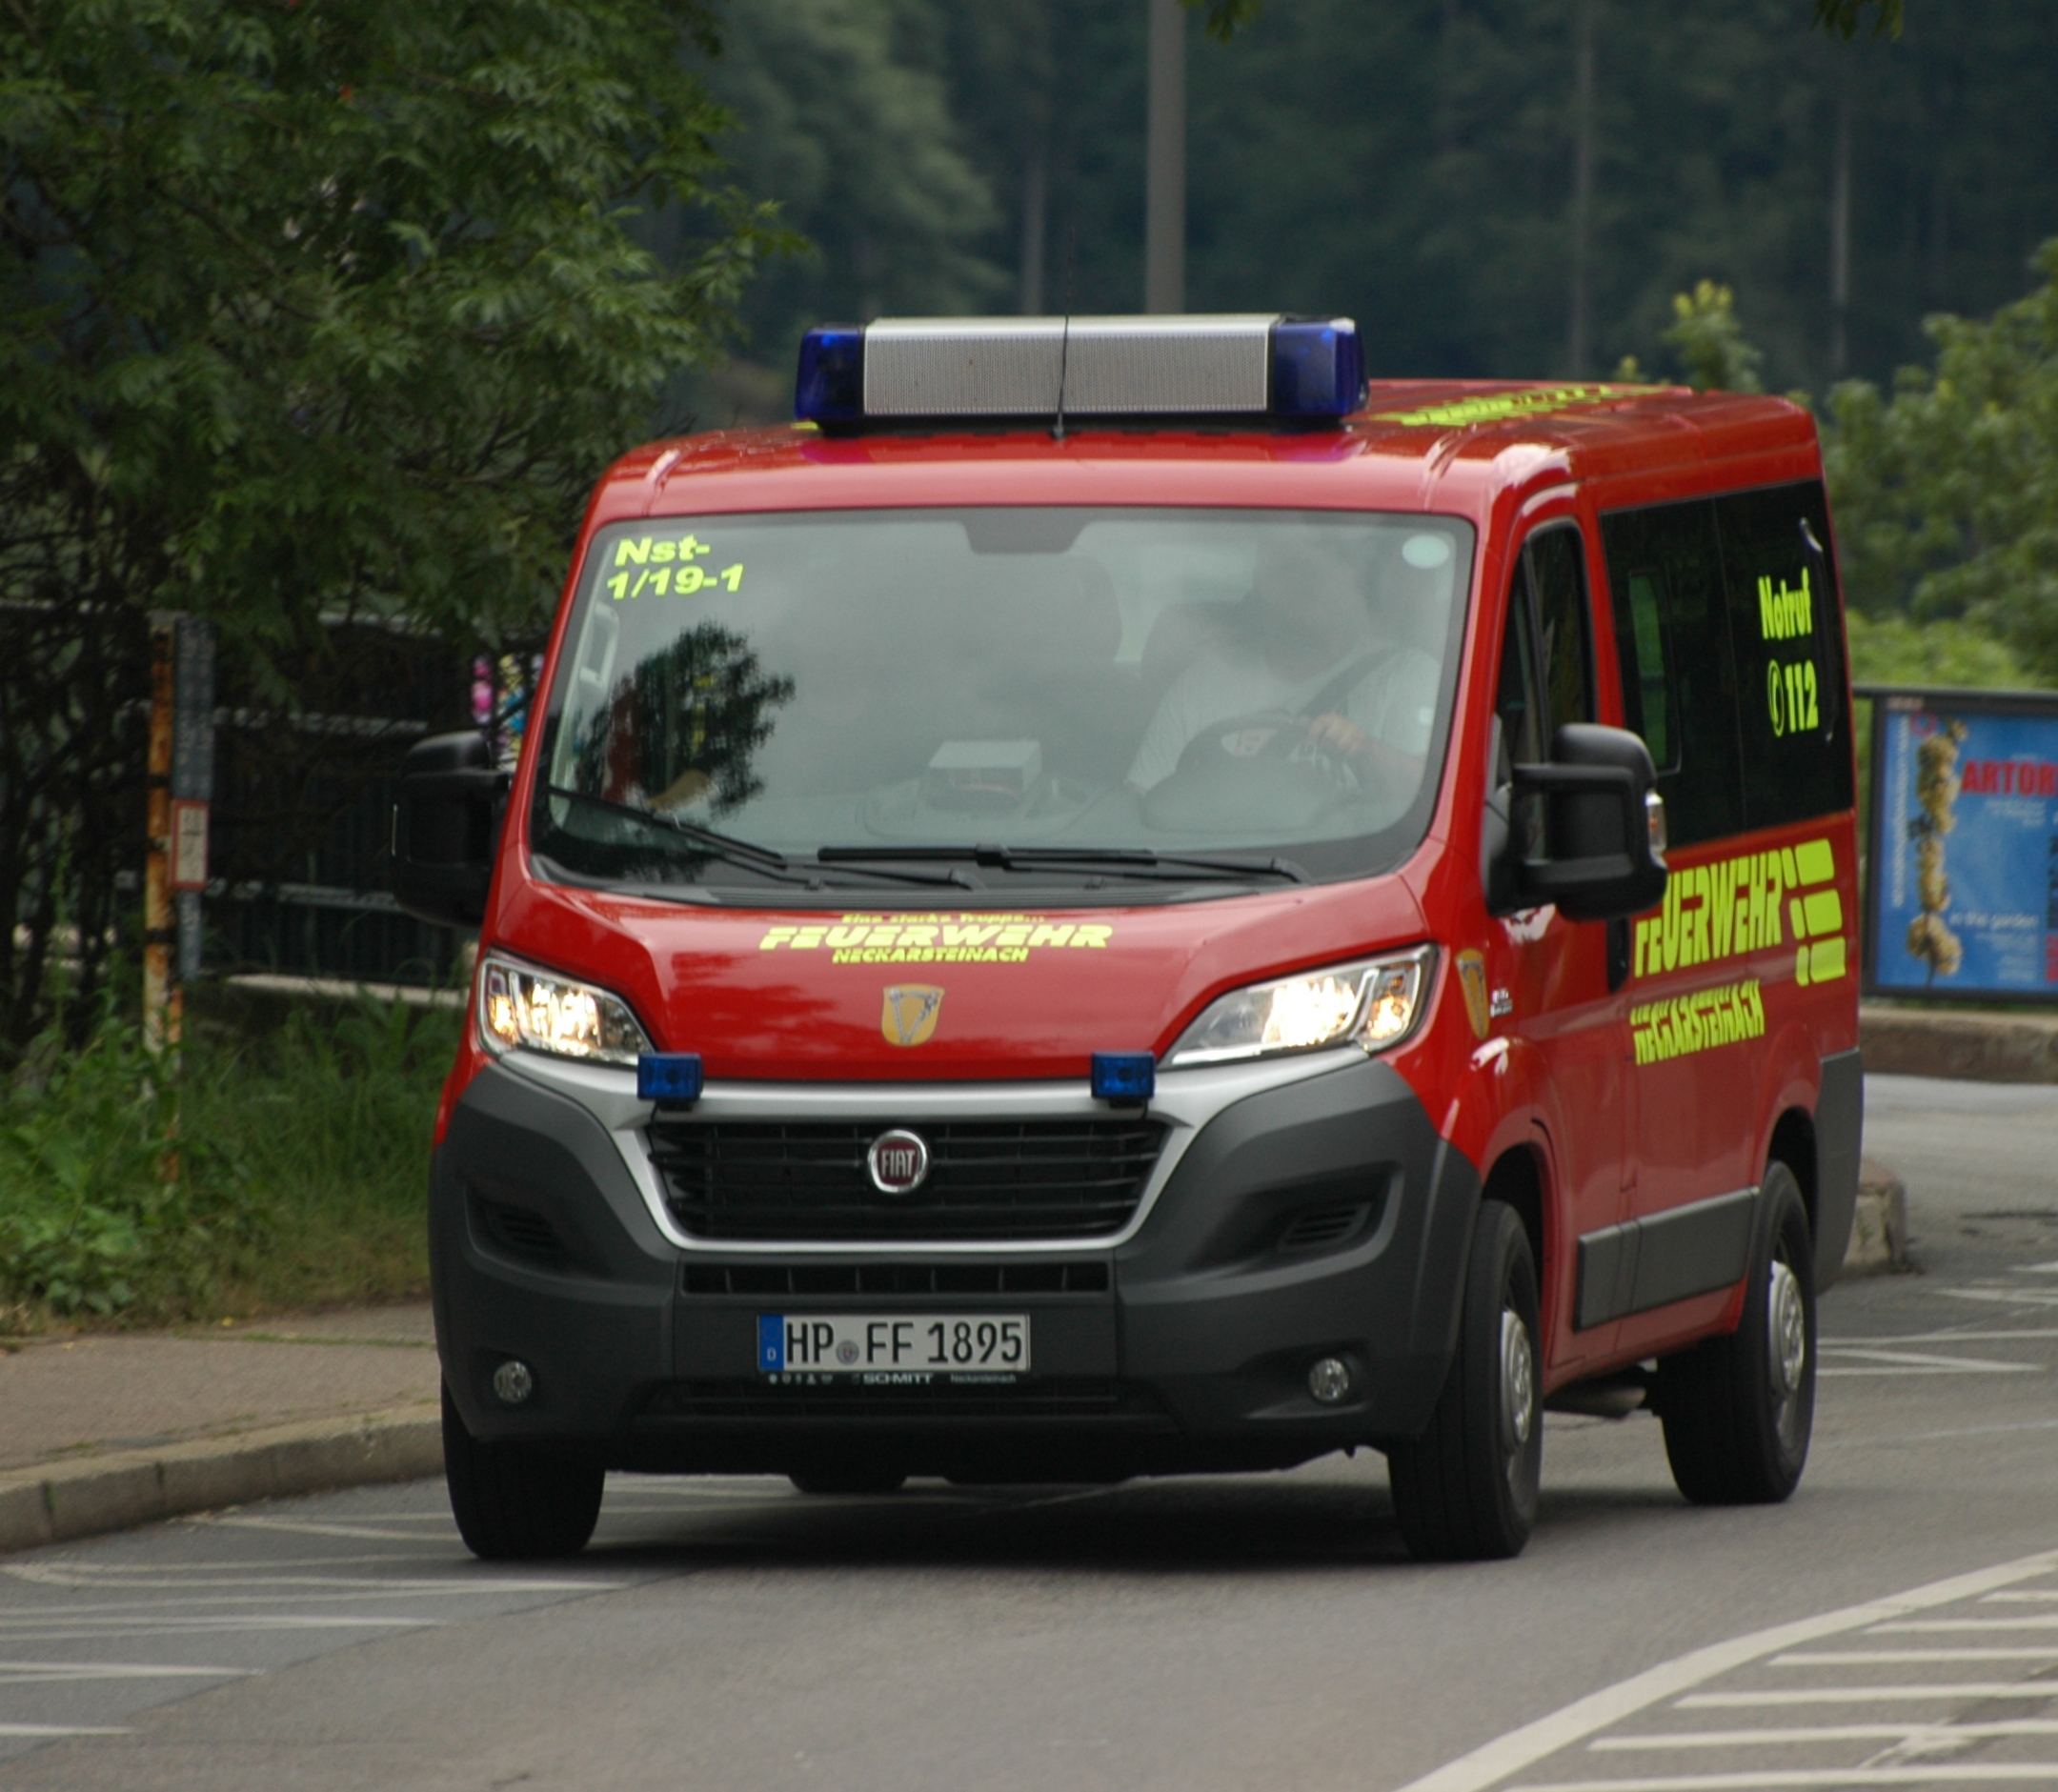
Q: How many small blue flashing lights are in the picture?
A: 2